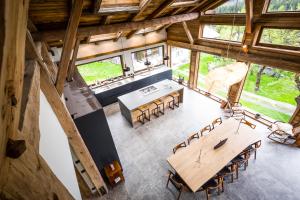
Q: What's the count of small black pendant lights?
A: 3